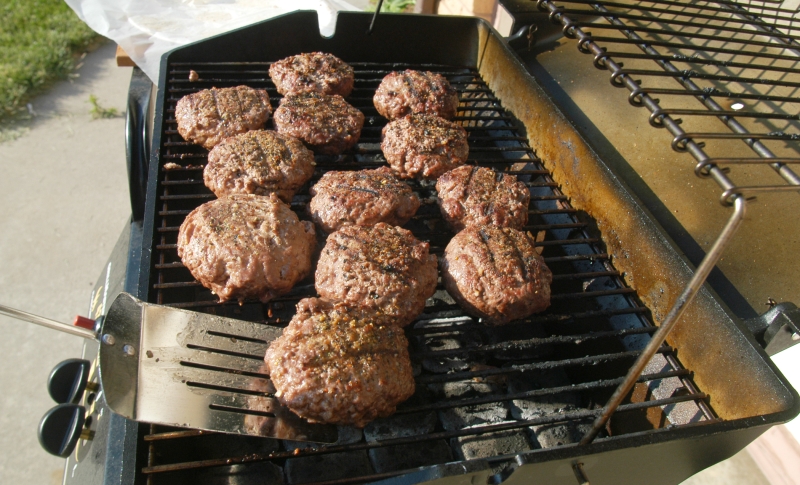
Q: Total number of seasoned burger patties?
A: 12